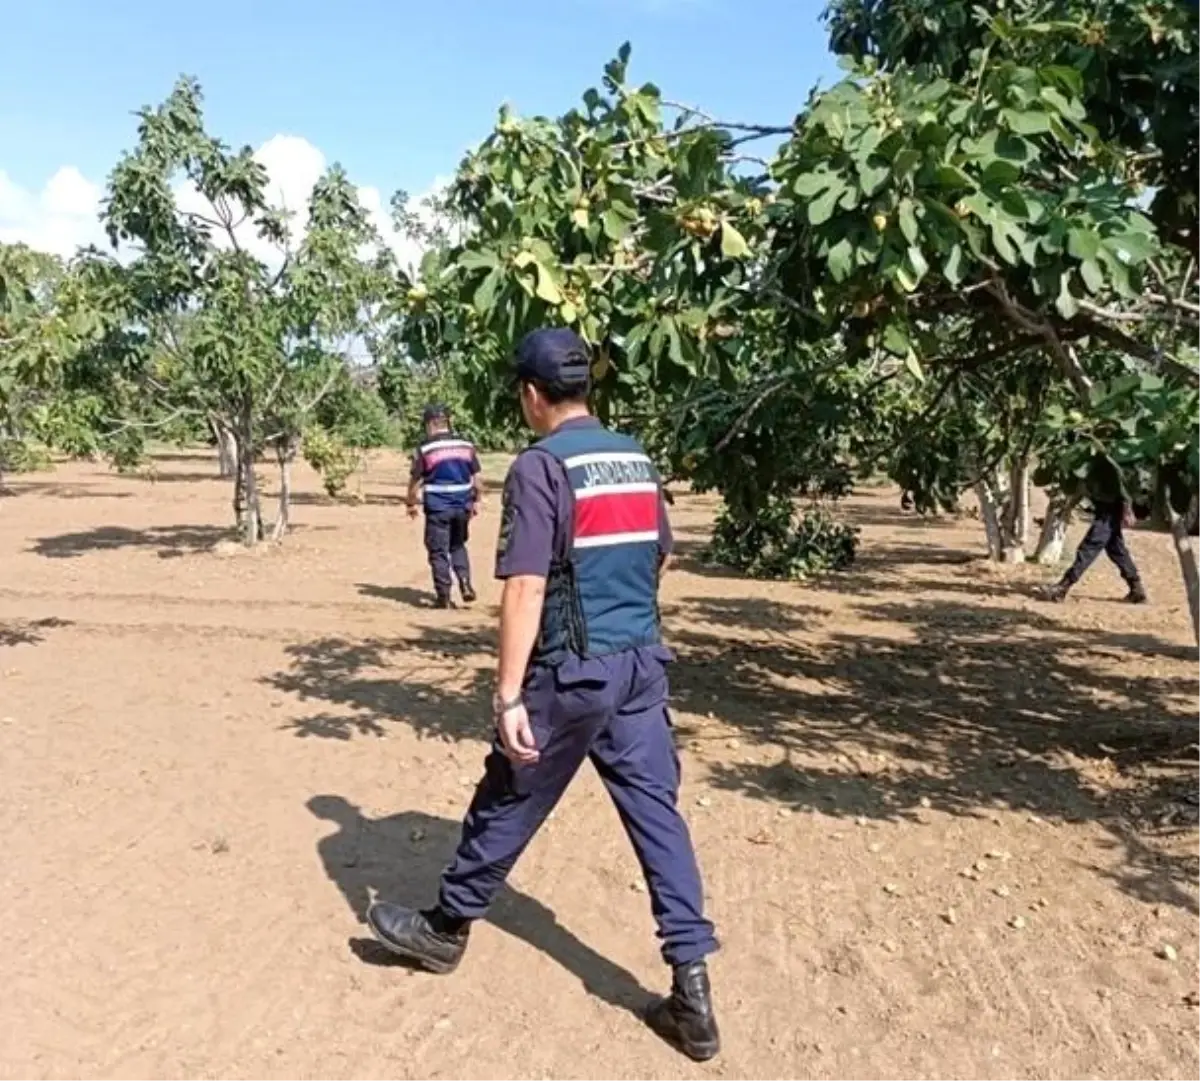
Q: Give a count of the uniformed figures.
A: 3